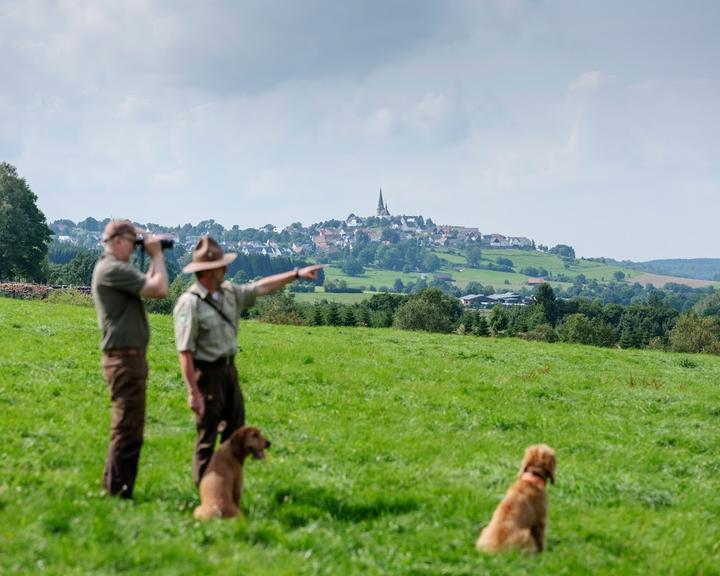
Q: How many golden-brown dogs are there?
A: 2